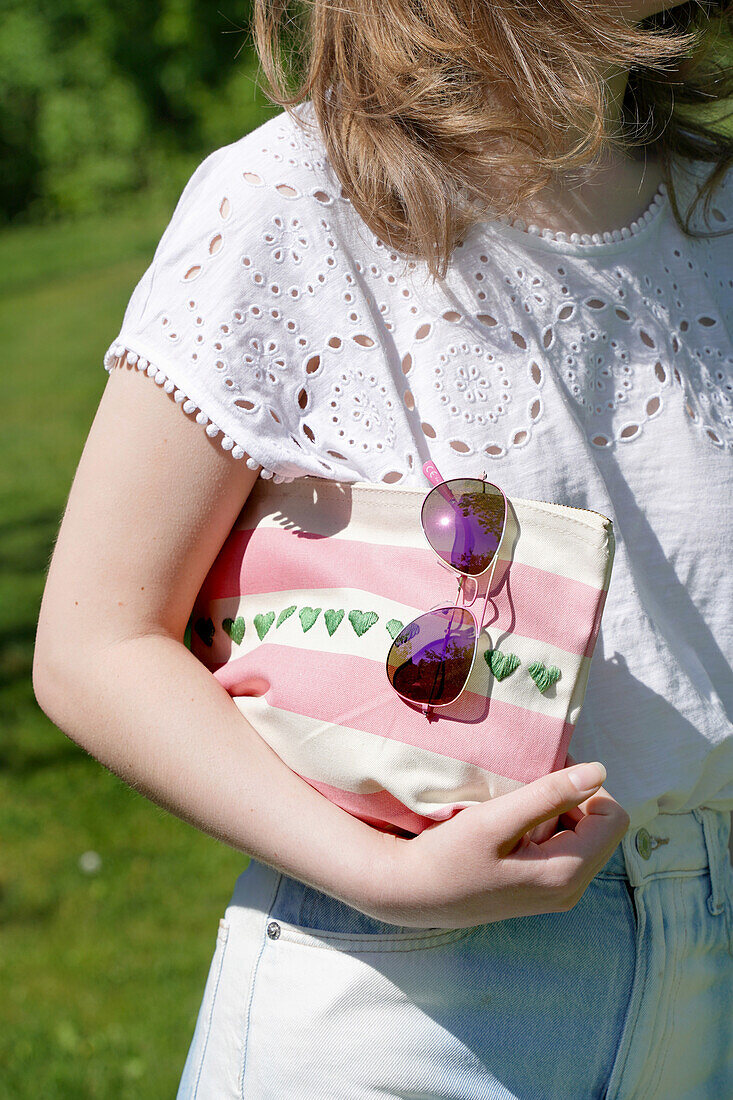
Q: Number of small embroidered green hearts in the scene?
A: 10